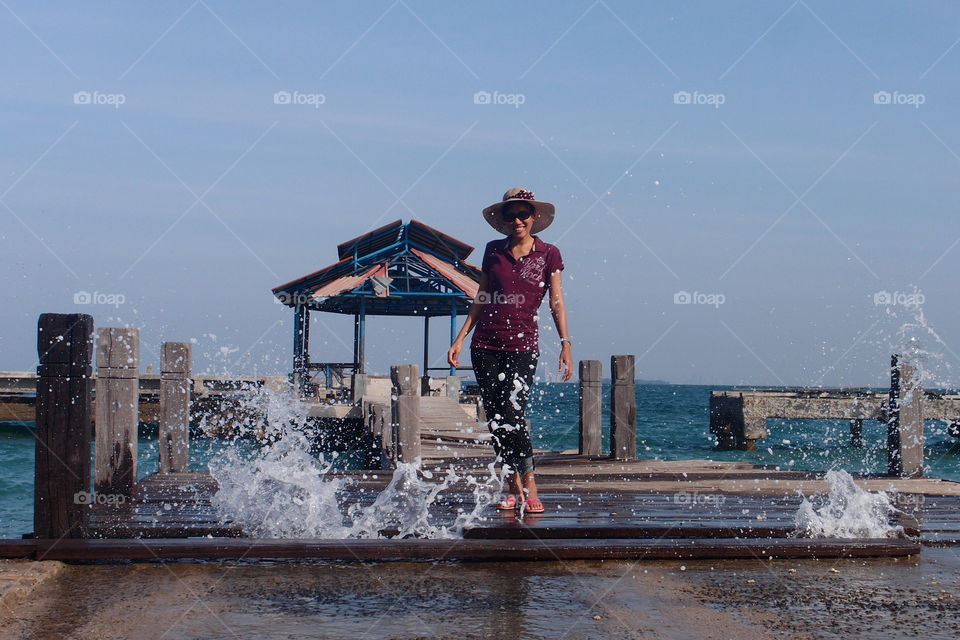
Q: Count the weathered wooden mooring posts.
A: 7